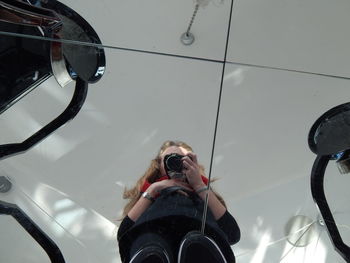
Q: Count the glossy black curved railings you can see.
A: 3